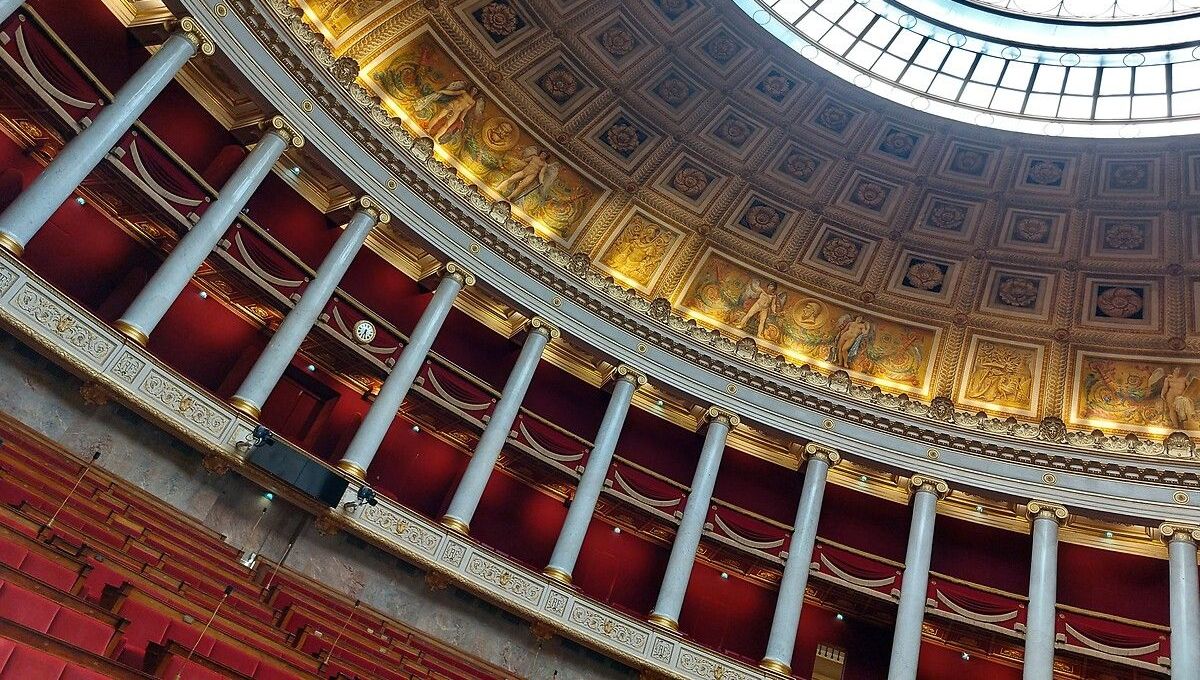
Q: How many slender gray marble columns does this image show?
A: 11